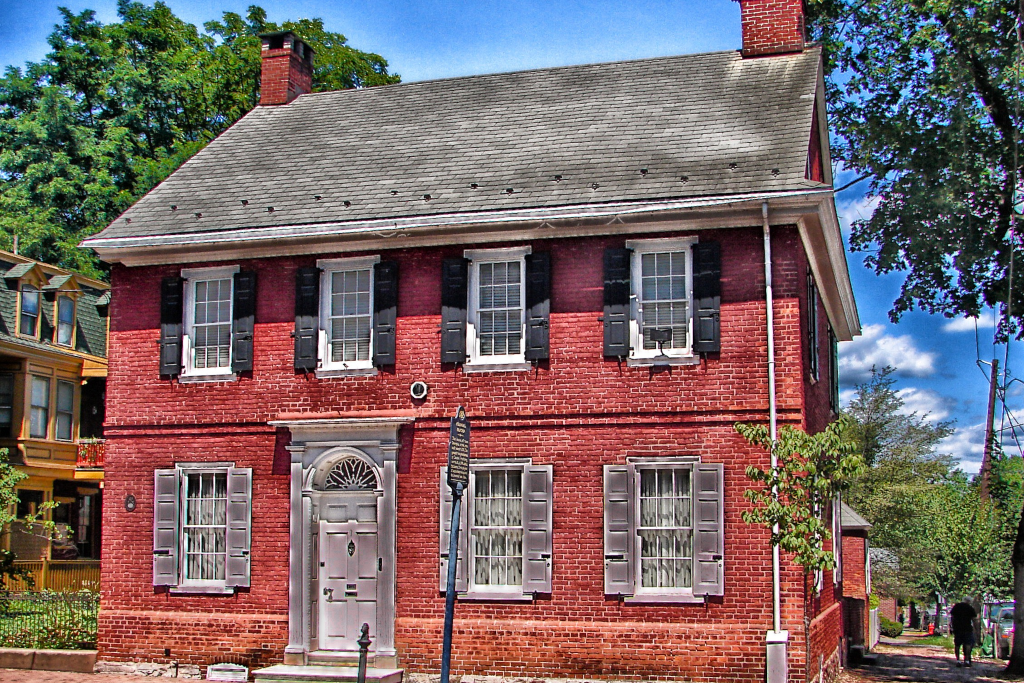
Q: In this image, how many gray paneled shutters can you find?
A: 6